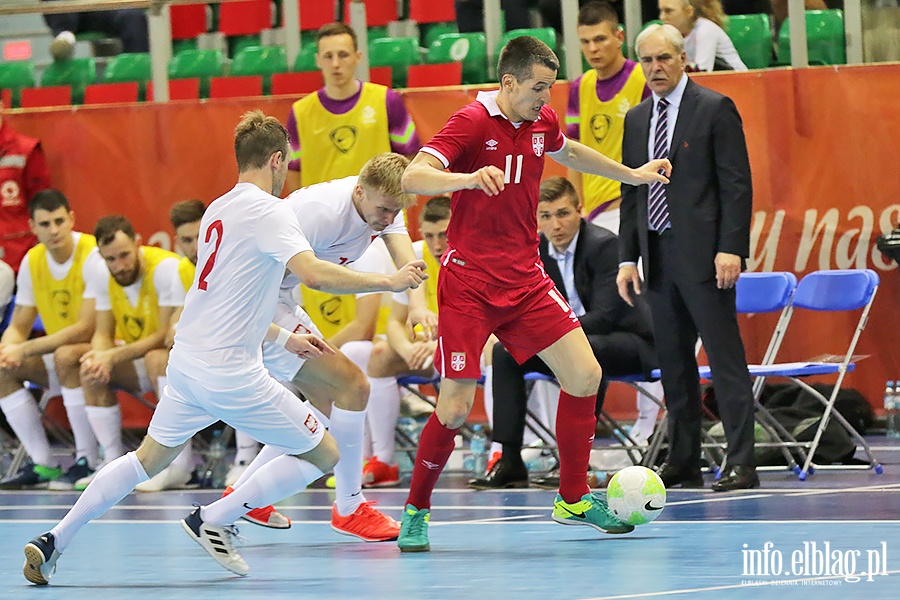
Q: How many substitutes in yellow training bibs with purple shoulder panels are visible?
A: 2